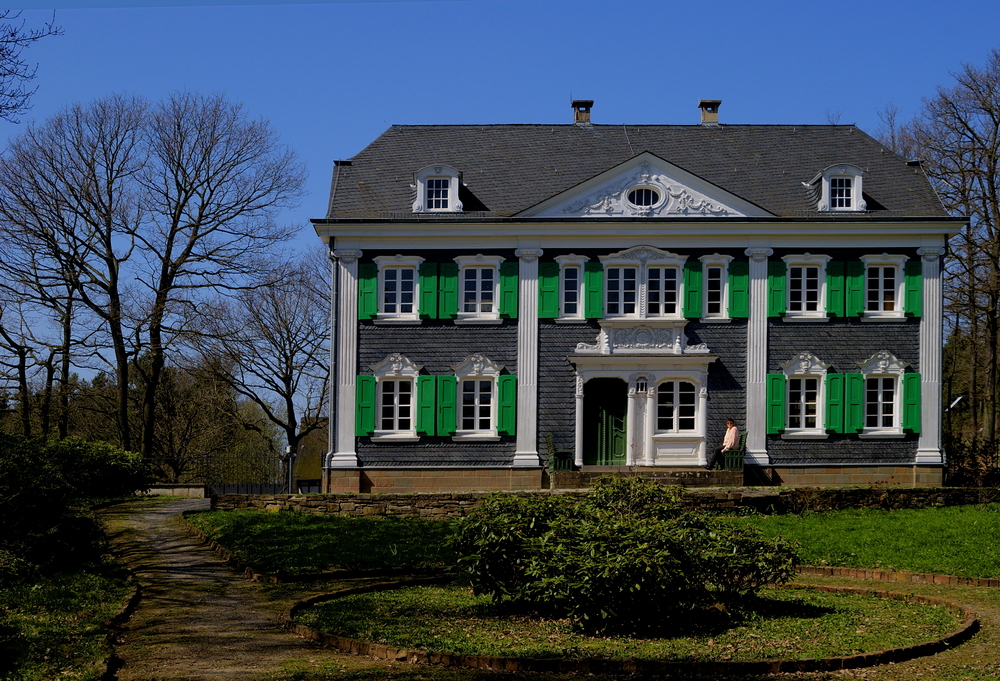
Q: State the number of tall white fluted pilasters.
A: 4